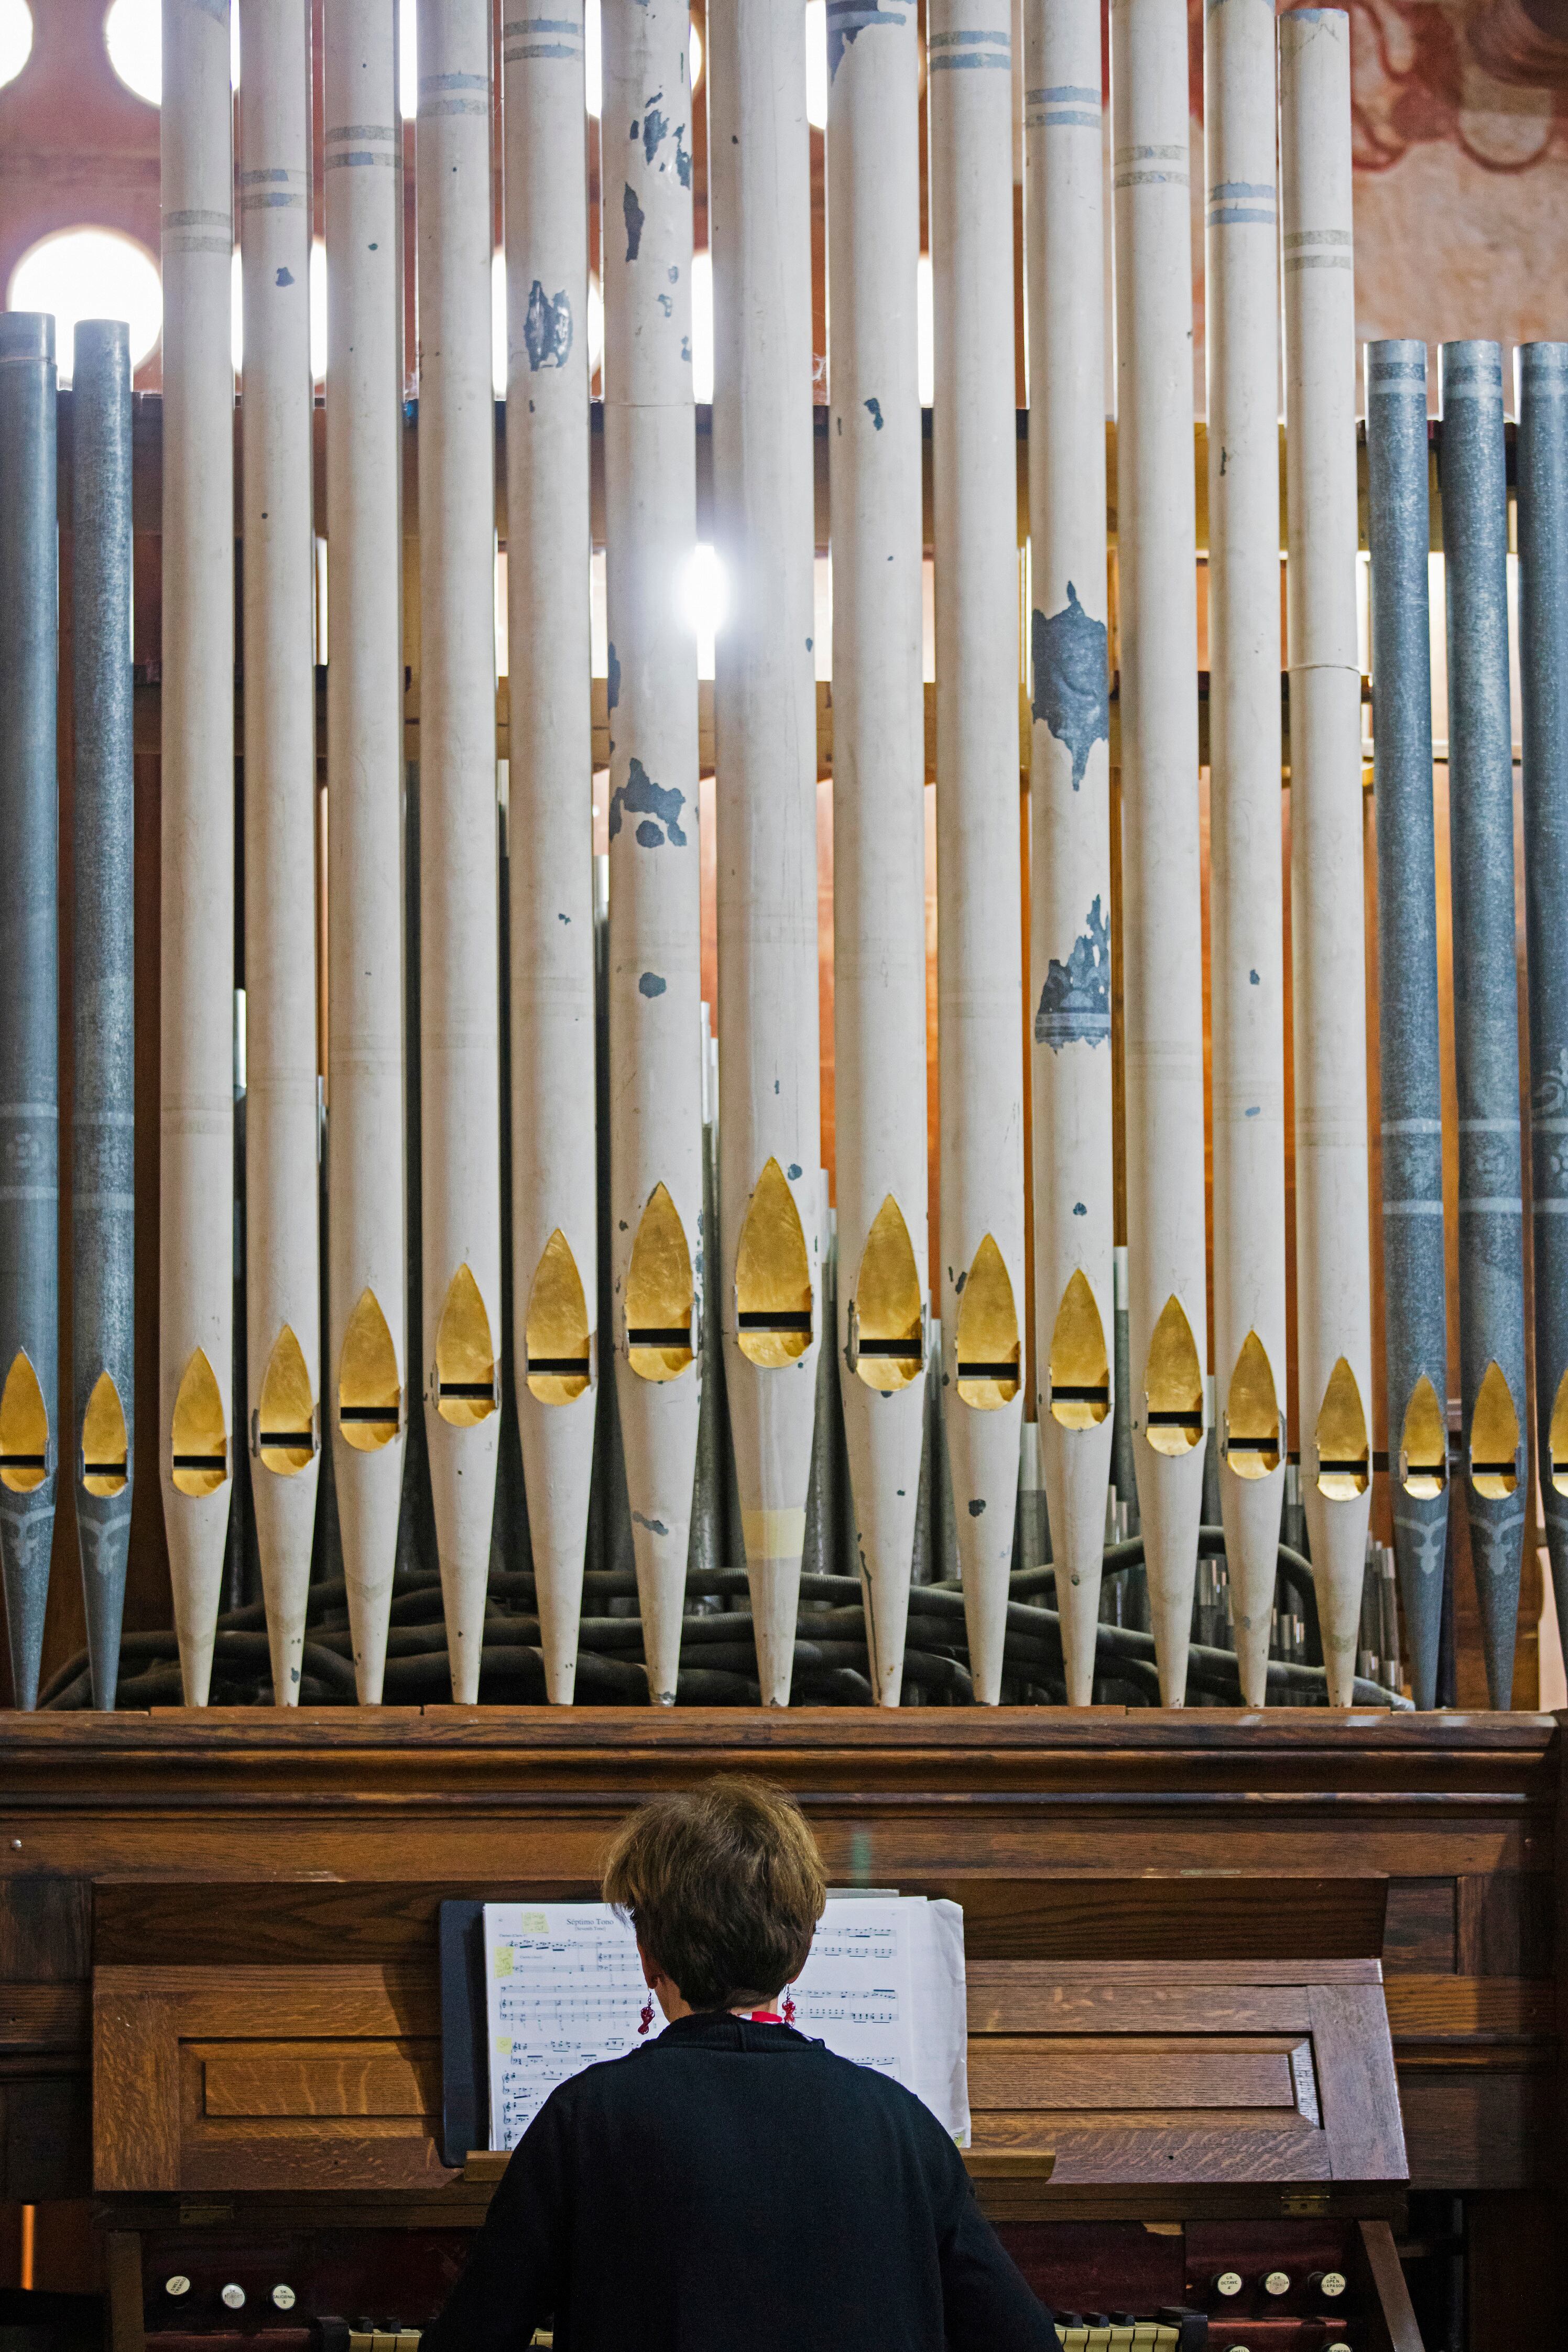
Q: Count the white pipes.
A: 13